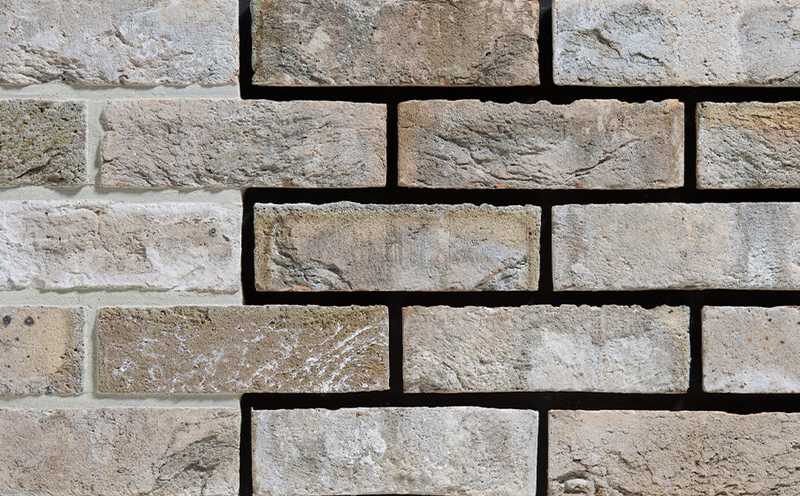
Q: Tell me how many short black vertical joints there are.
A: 10